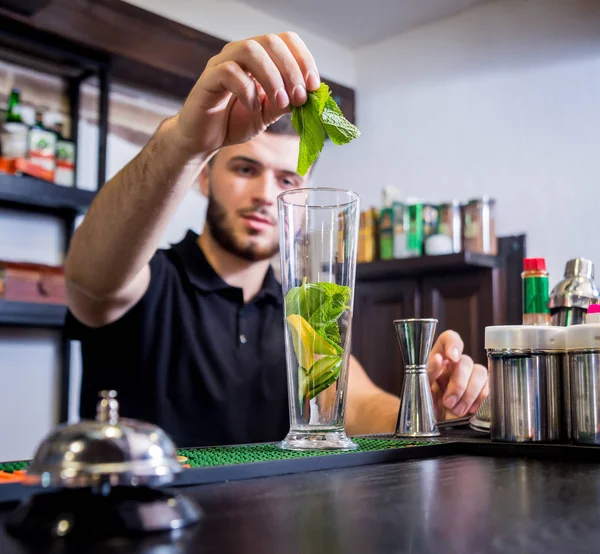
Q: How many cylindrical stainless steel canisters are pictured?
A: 2